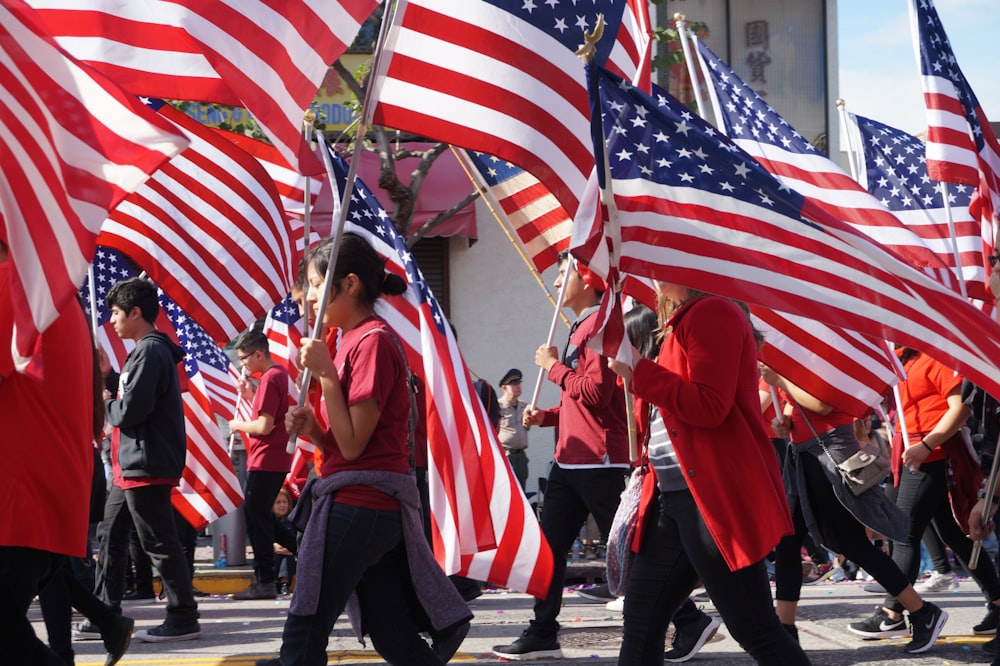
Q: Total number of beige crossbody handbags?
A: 1